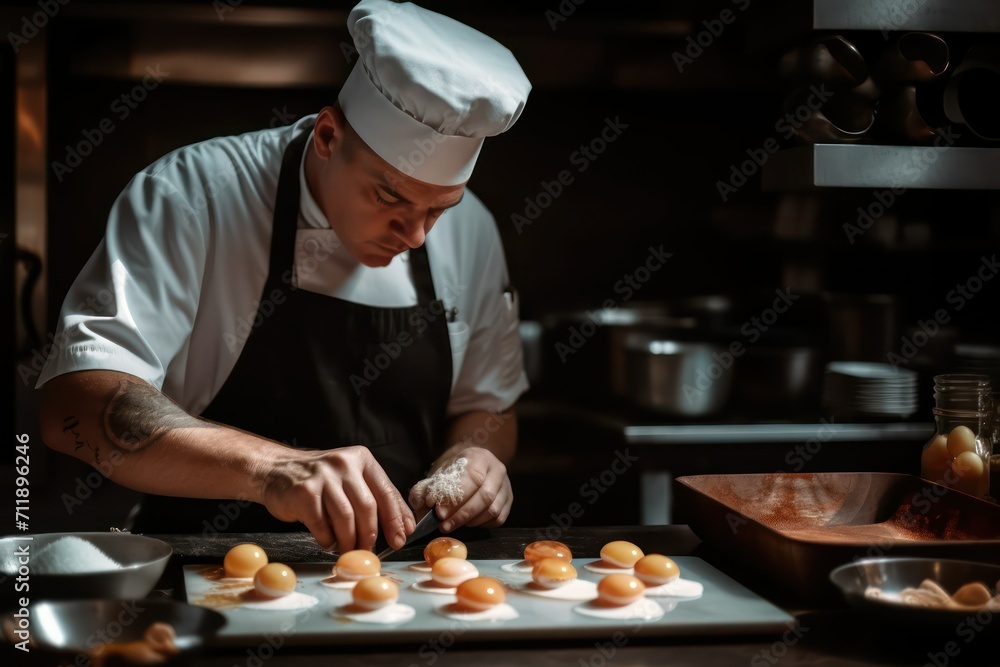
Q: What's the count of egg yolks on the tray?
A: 12